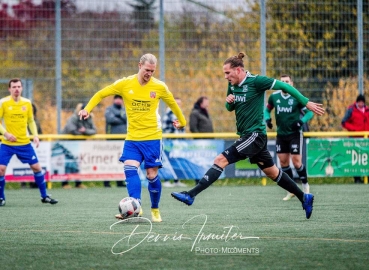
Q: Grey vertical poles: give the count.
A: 4